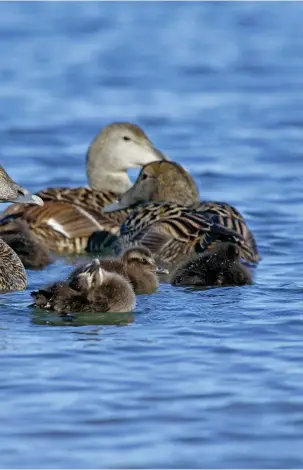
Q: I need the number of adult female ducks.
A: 3